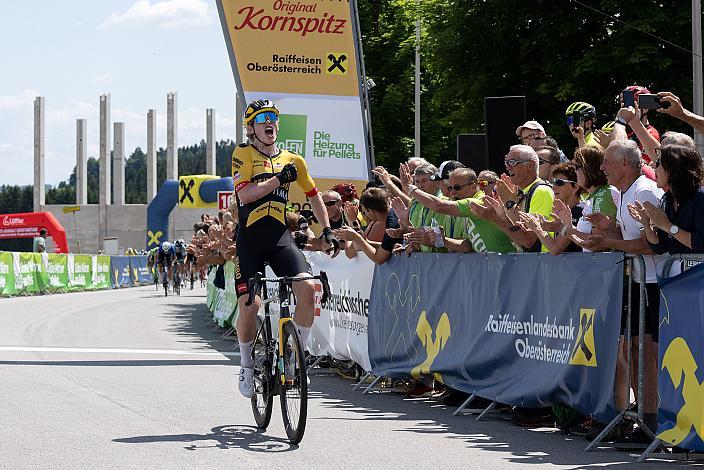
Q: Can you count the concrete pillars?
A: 8